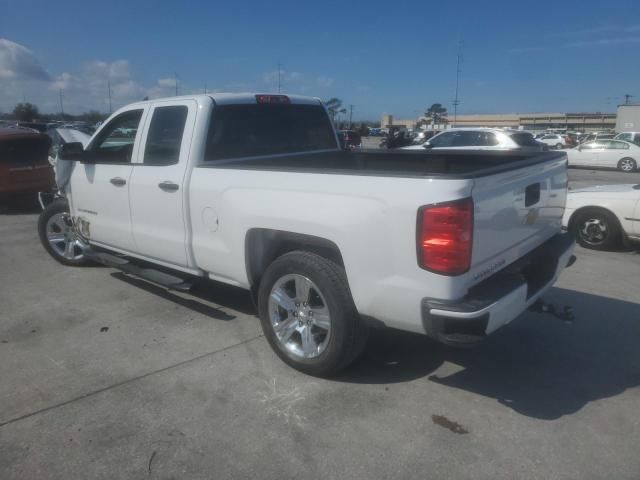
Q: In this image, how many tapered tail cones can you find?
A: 0